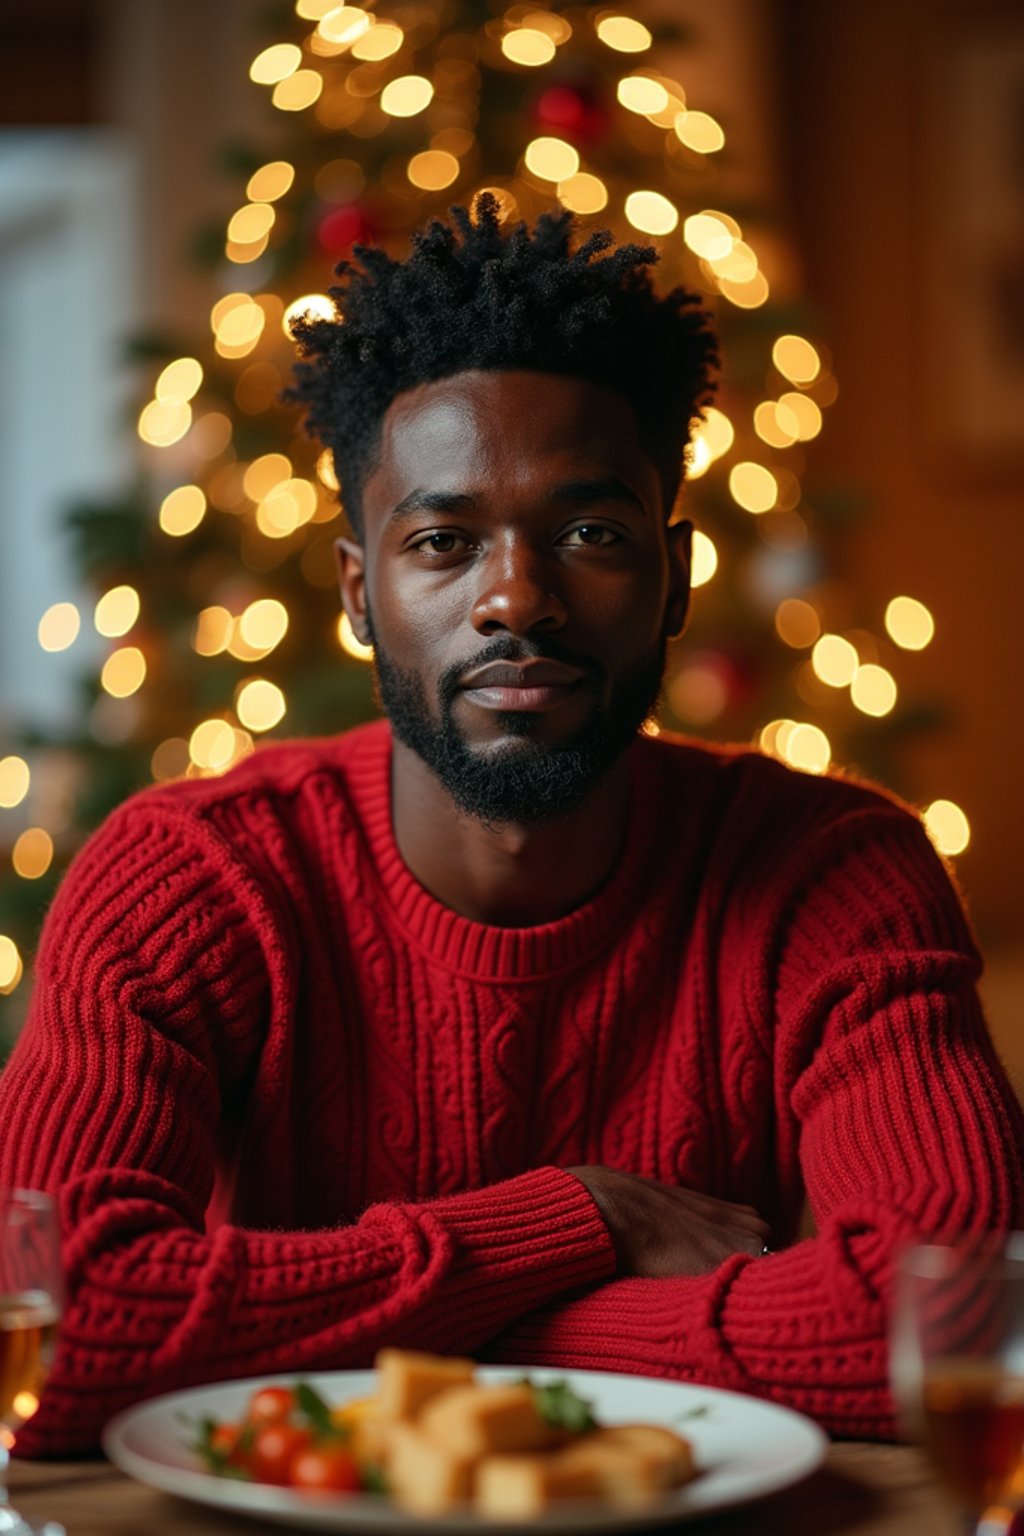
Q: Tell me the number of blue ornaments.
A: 0